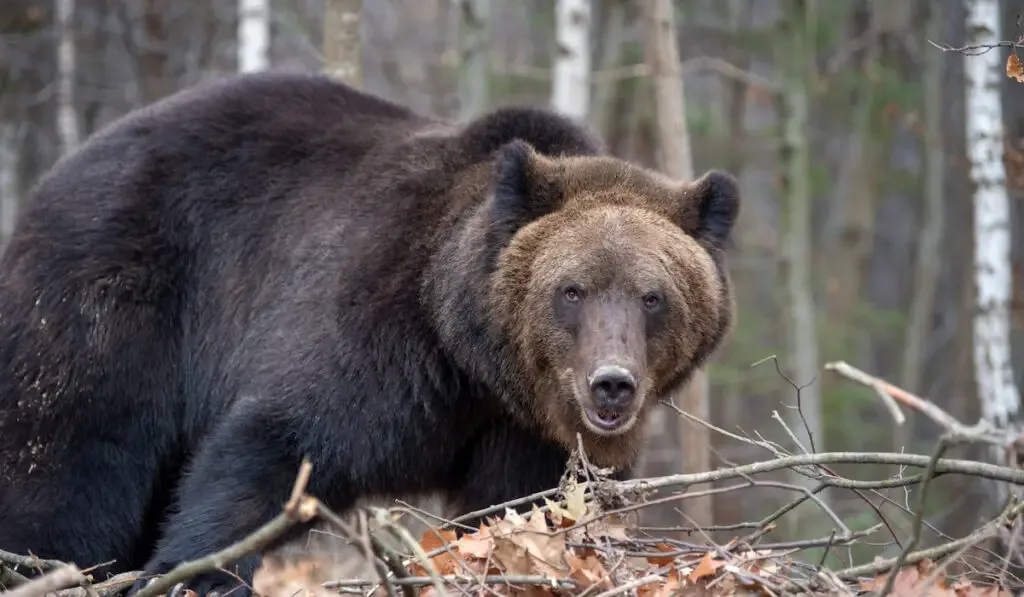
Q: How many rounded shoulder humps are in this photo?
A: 1